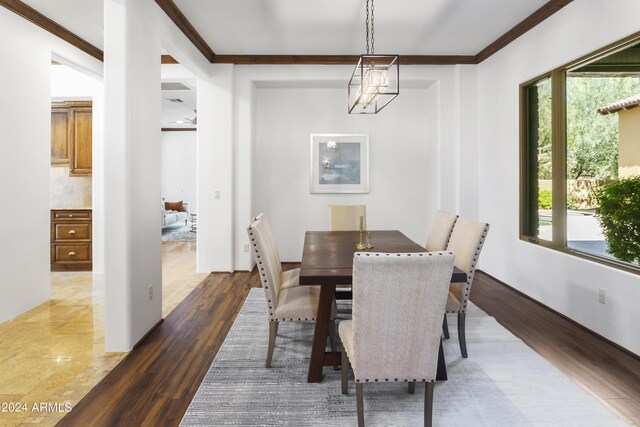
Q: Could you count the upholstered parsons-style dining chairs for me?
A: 6